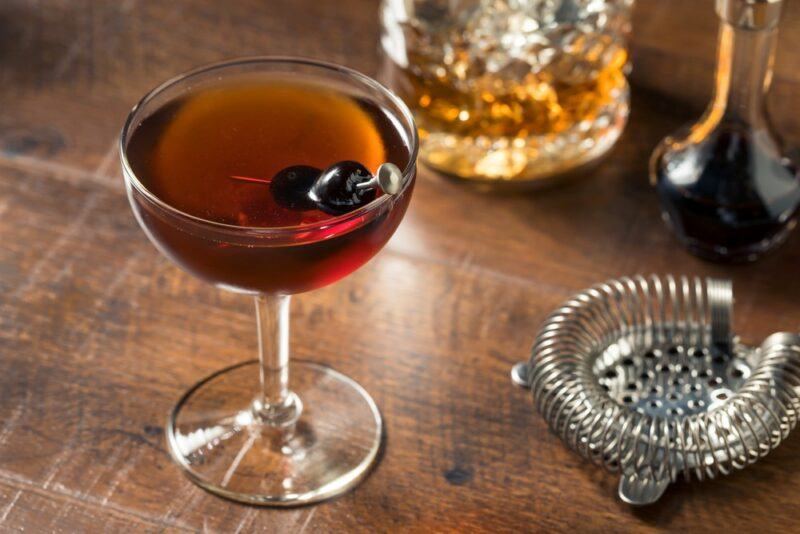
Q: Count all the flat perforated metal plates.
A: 1